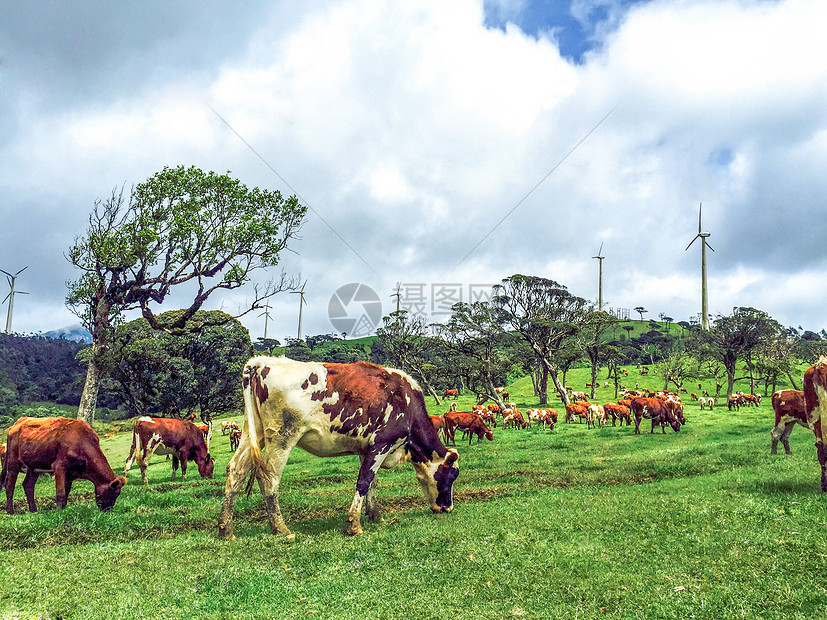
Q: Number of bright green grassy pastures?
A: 1